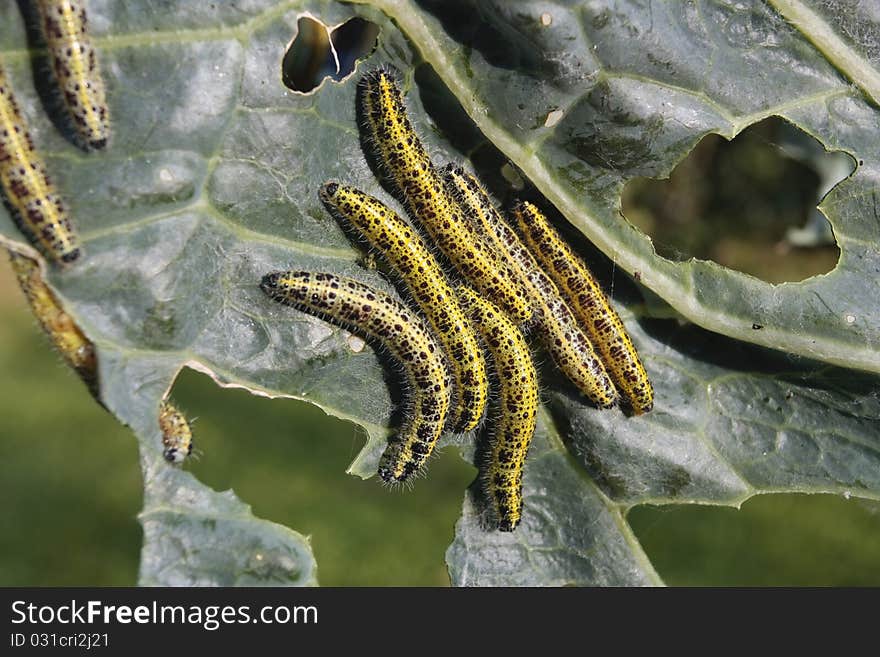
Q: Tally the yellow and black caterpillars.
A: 10